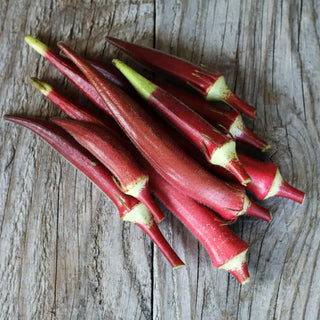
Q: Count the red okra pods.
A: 8